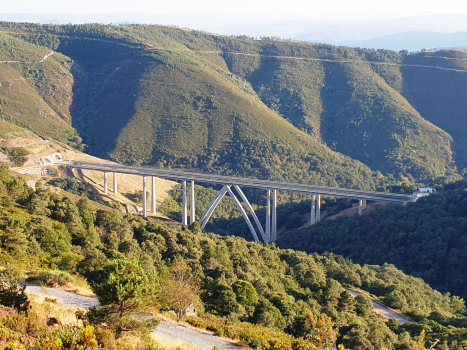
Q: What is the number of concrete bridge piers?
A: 12